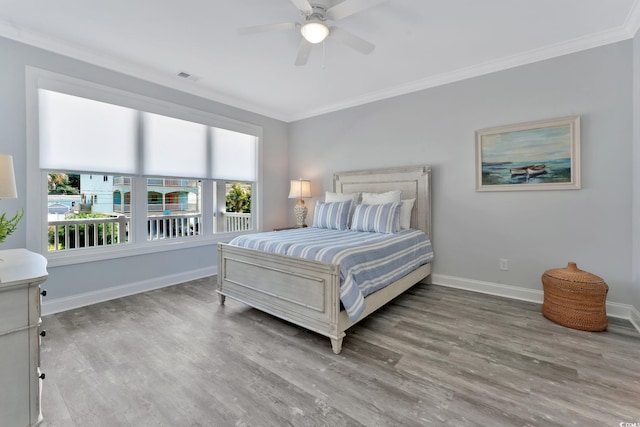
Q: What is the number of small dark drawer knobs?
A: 3